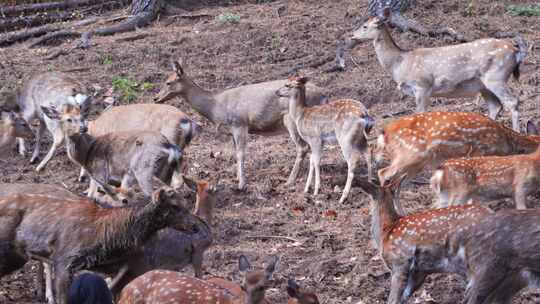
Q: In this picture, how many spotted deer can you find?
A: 6